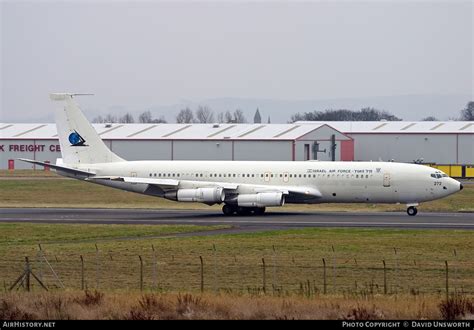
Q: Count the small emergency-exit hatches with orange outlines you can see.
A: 2